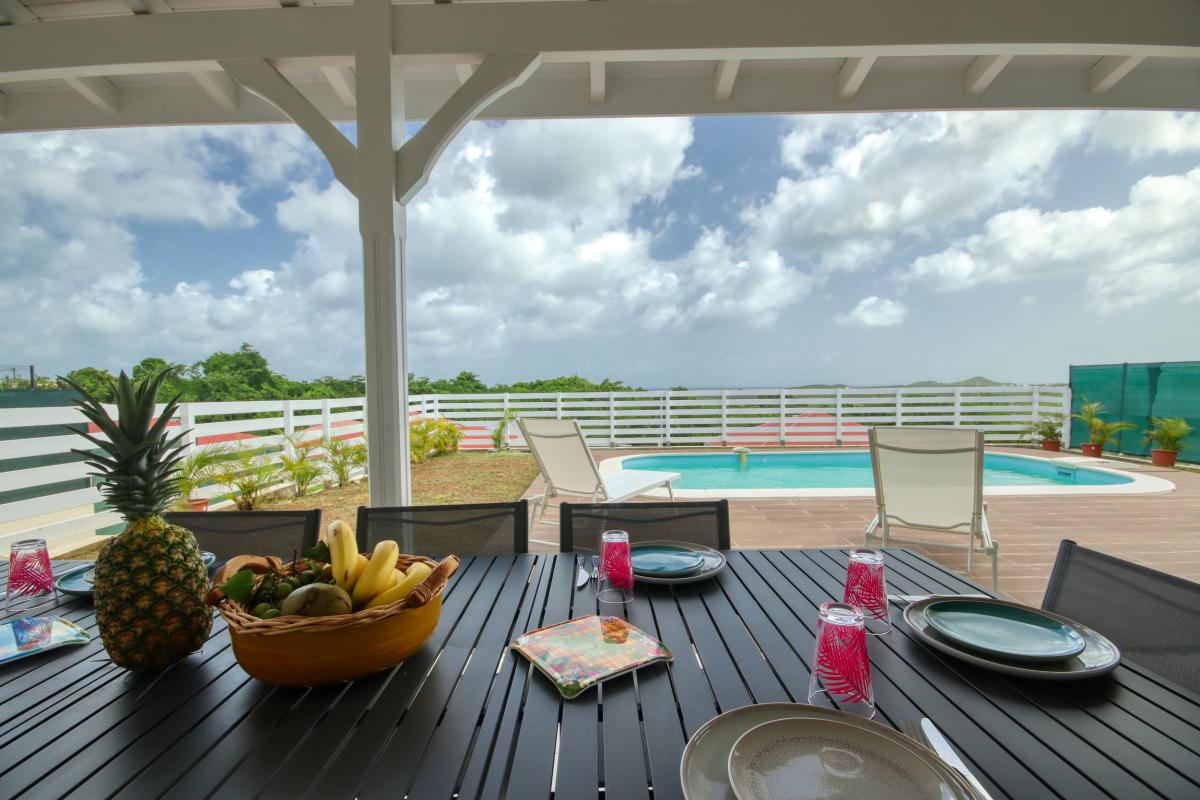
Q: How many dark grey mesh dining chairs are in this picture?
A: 4